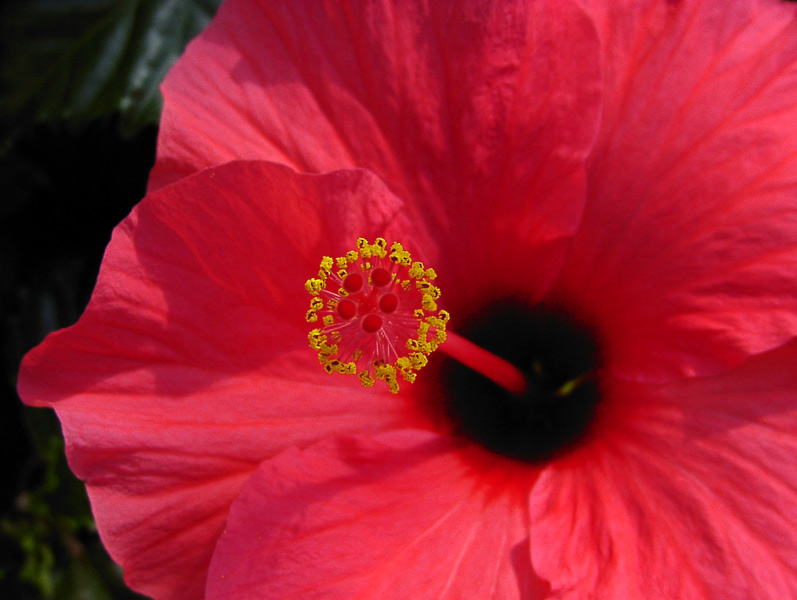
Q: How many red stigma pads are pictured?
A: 5